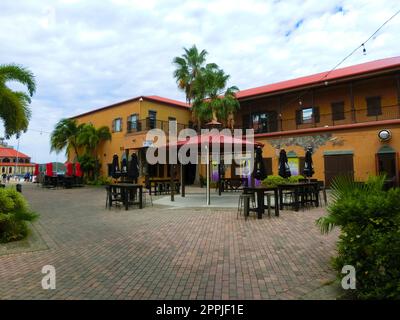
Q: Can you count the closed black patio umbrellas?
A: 6